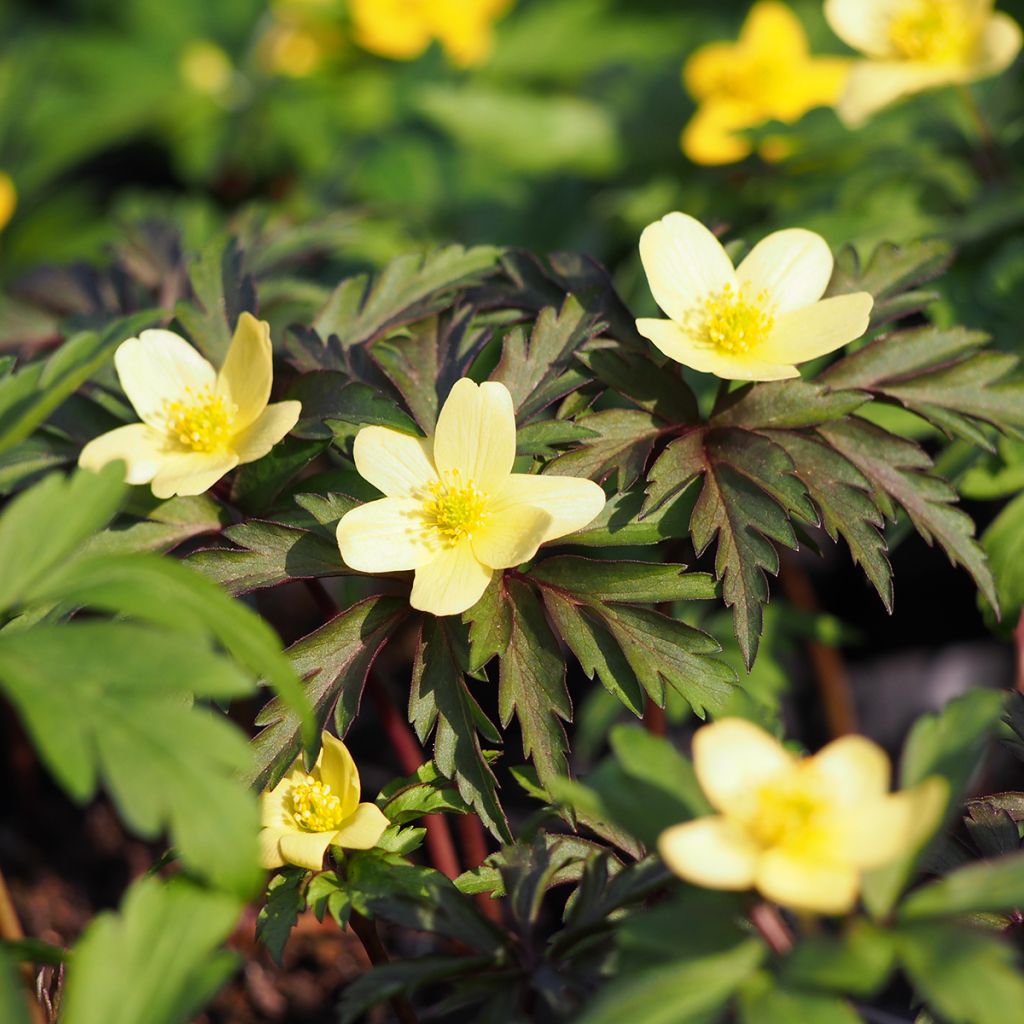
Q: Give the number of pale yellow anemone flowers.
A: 6